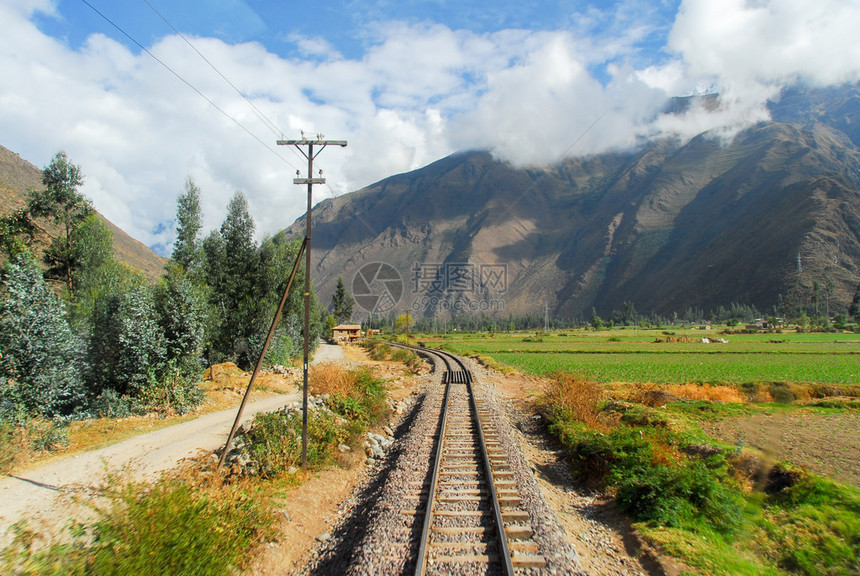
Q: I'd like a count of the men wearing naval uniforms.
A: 0